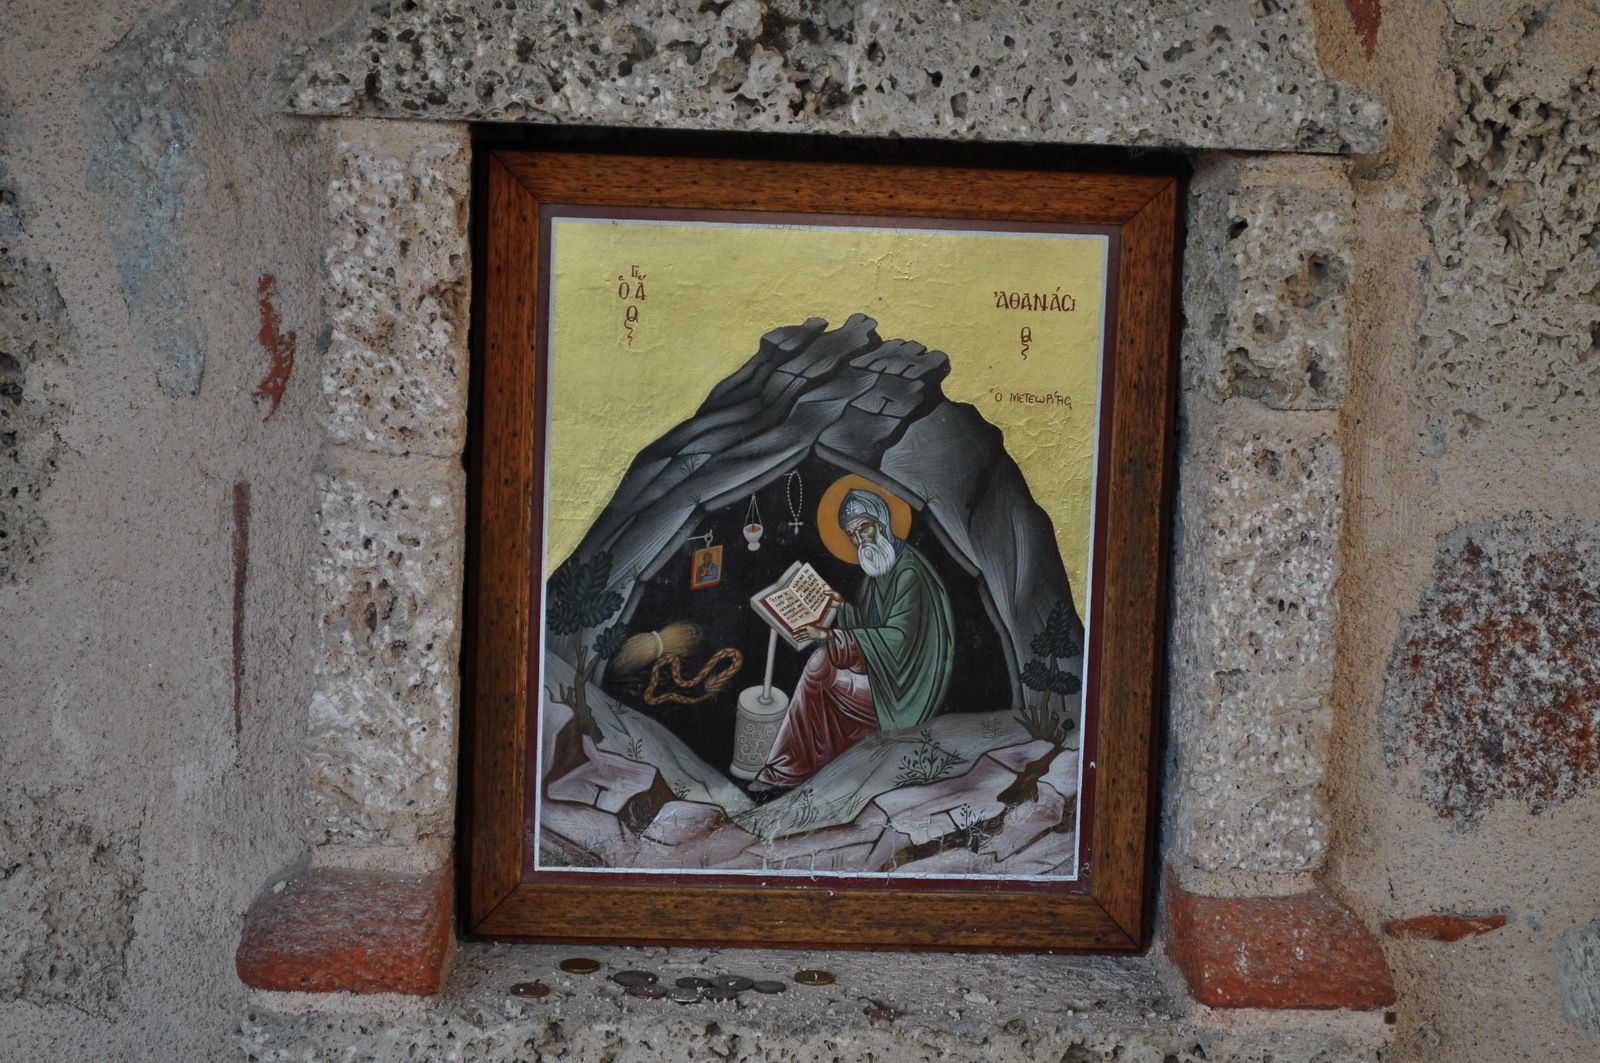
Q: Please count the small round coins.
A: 10